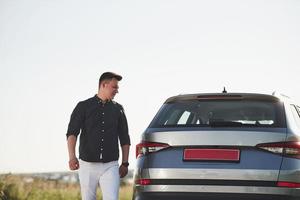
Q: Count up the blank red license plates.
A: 1